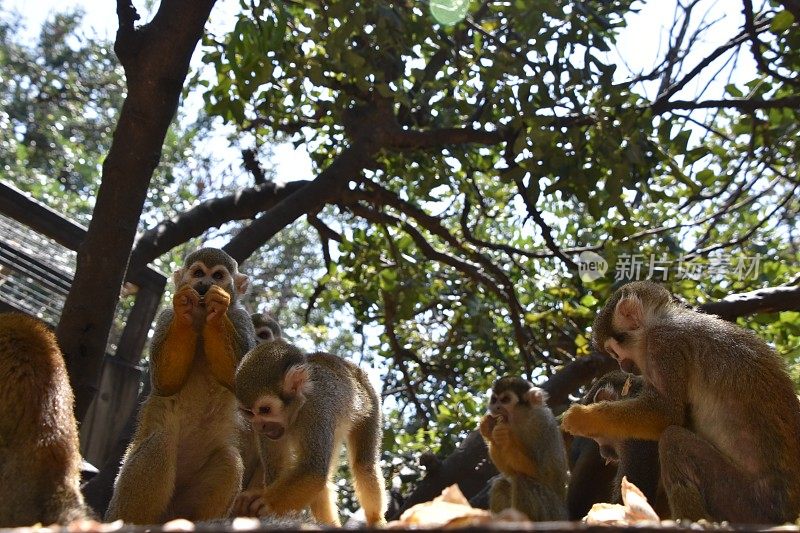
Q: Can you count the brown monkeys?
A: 7